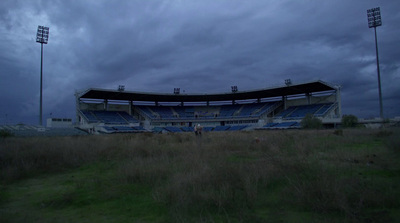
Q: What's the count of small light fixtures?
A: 4